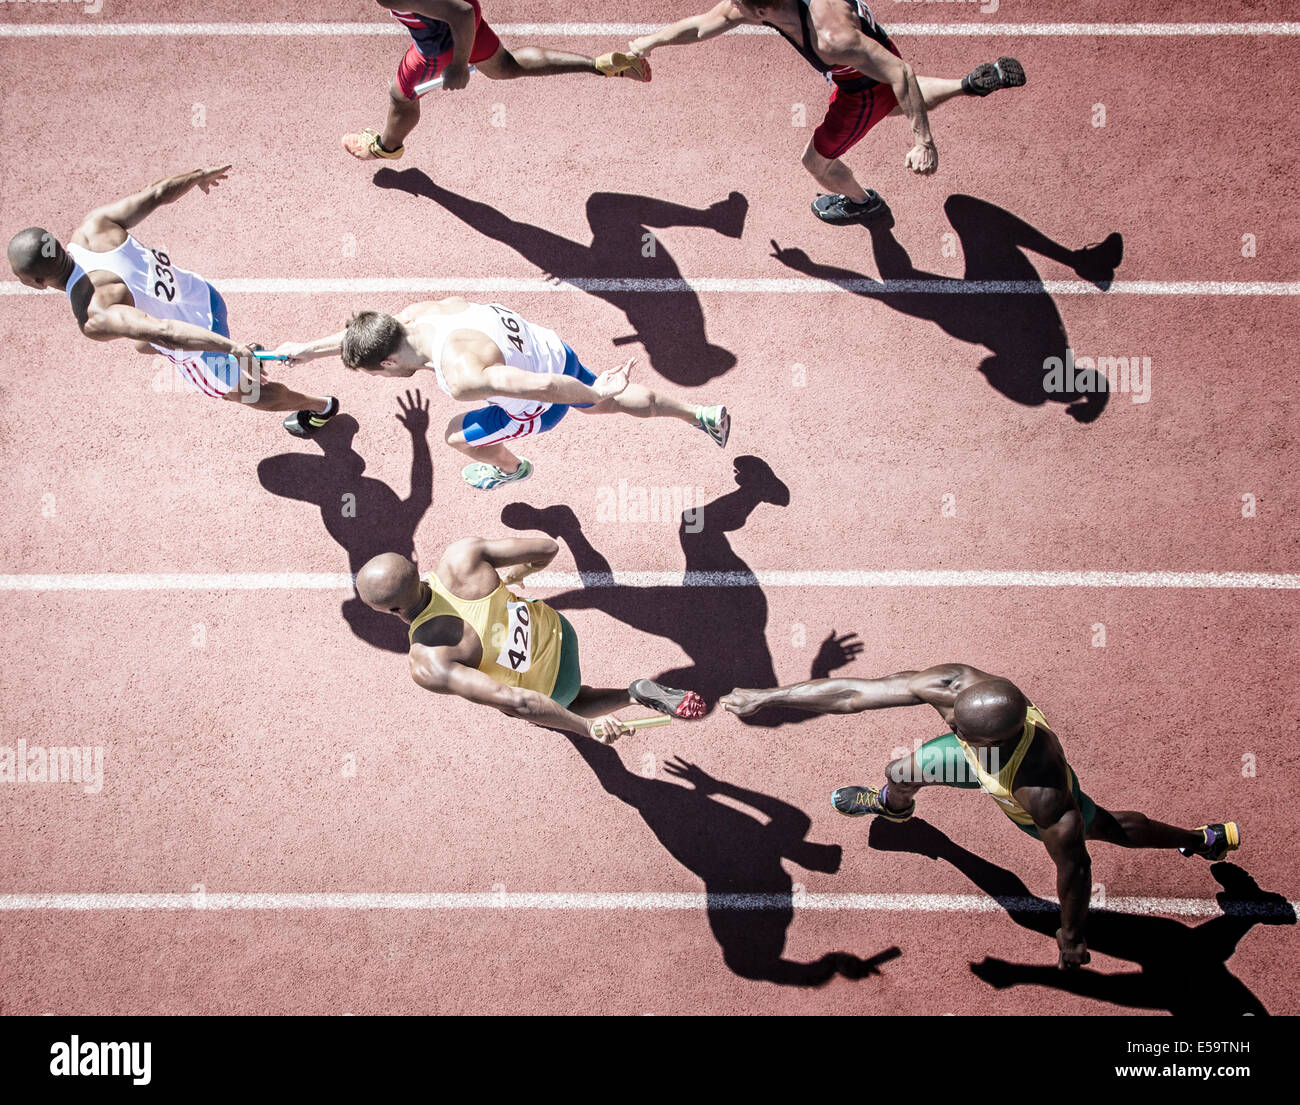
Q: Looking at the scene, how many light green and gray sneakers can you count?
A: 2